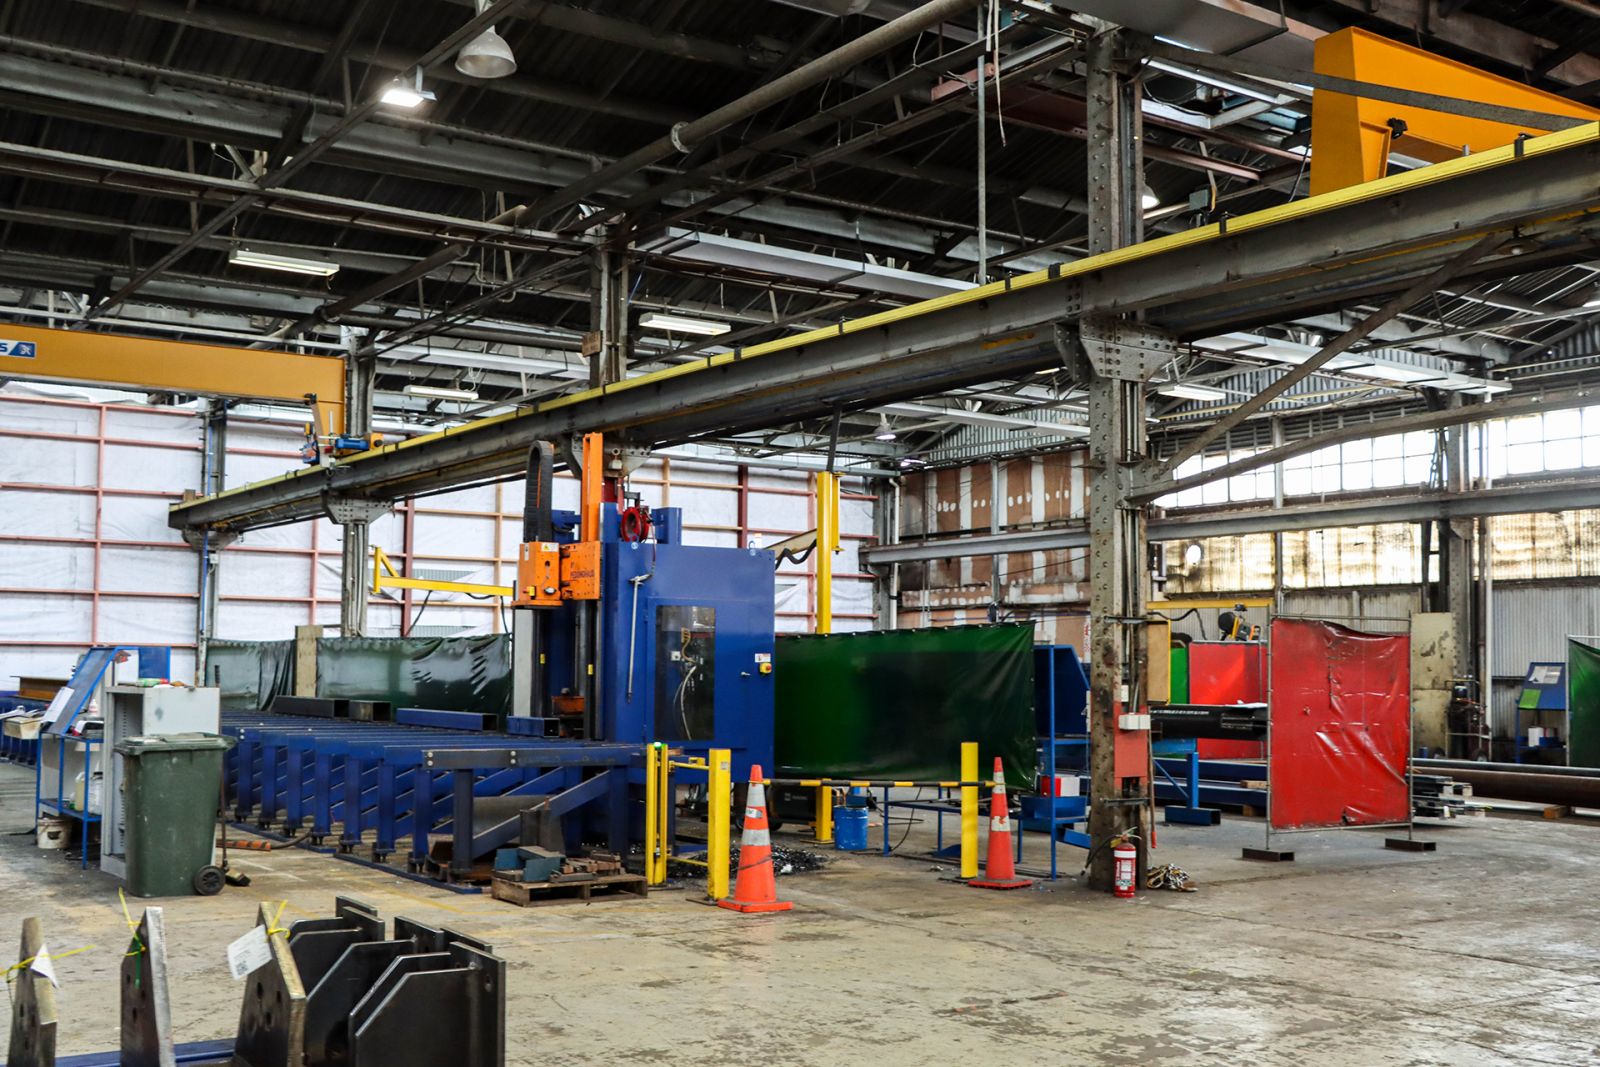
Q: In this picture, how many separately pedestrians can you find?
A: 0